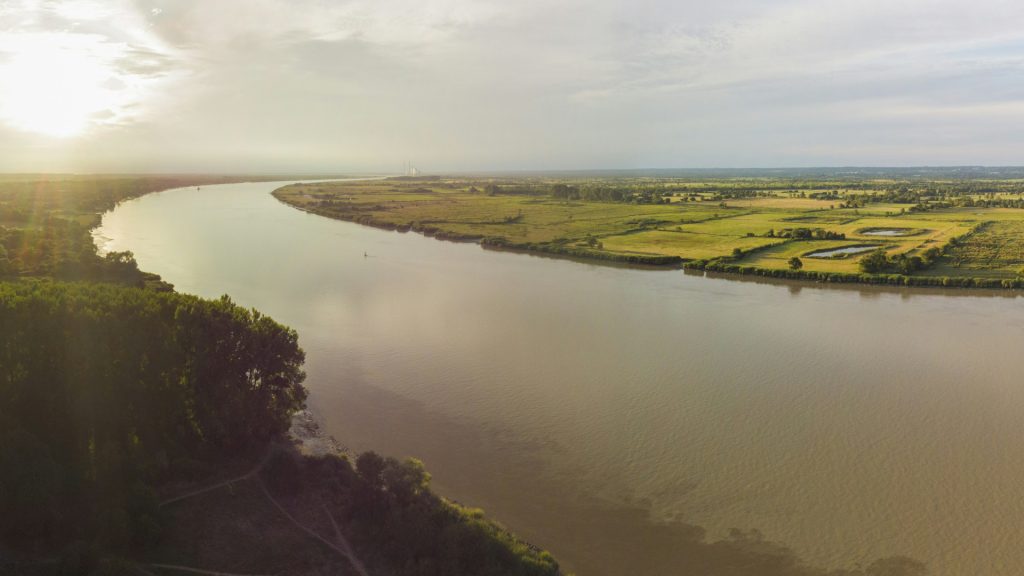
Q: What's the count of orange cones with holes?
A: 0